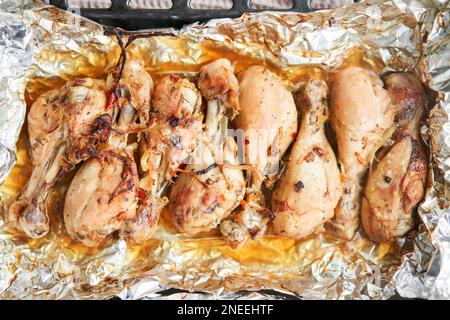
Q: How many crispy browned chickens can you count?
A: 8